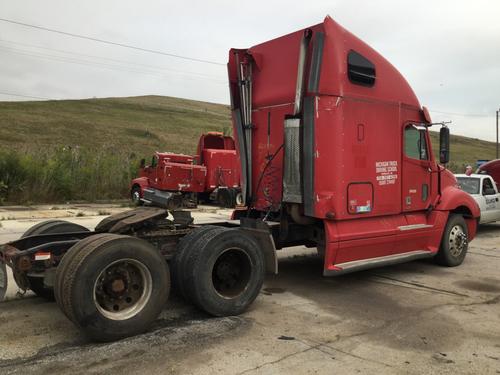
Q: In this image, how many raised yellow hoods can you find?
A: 0